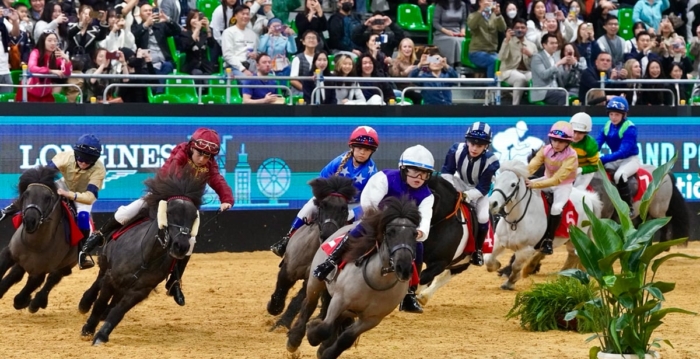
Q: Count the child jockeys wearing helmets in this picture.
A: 8